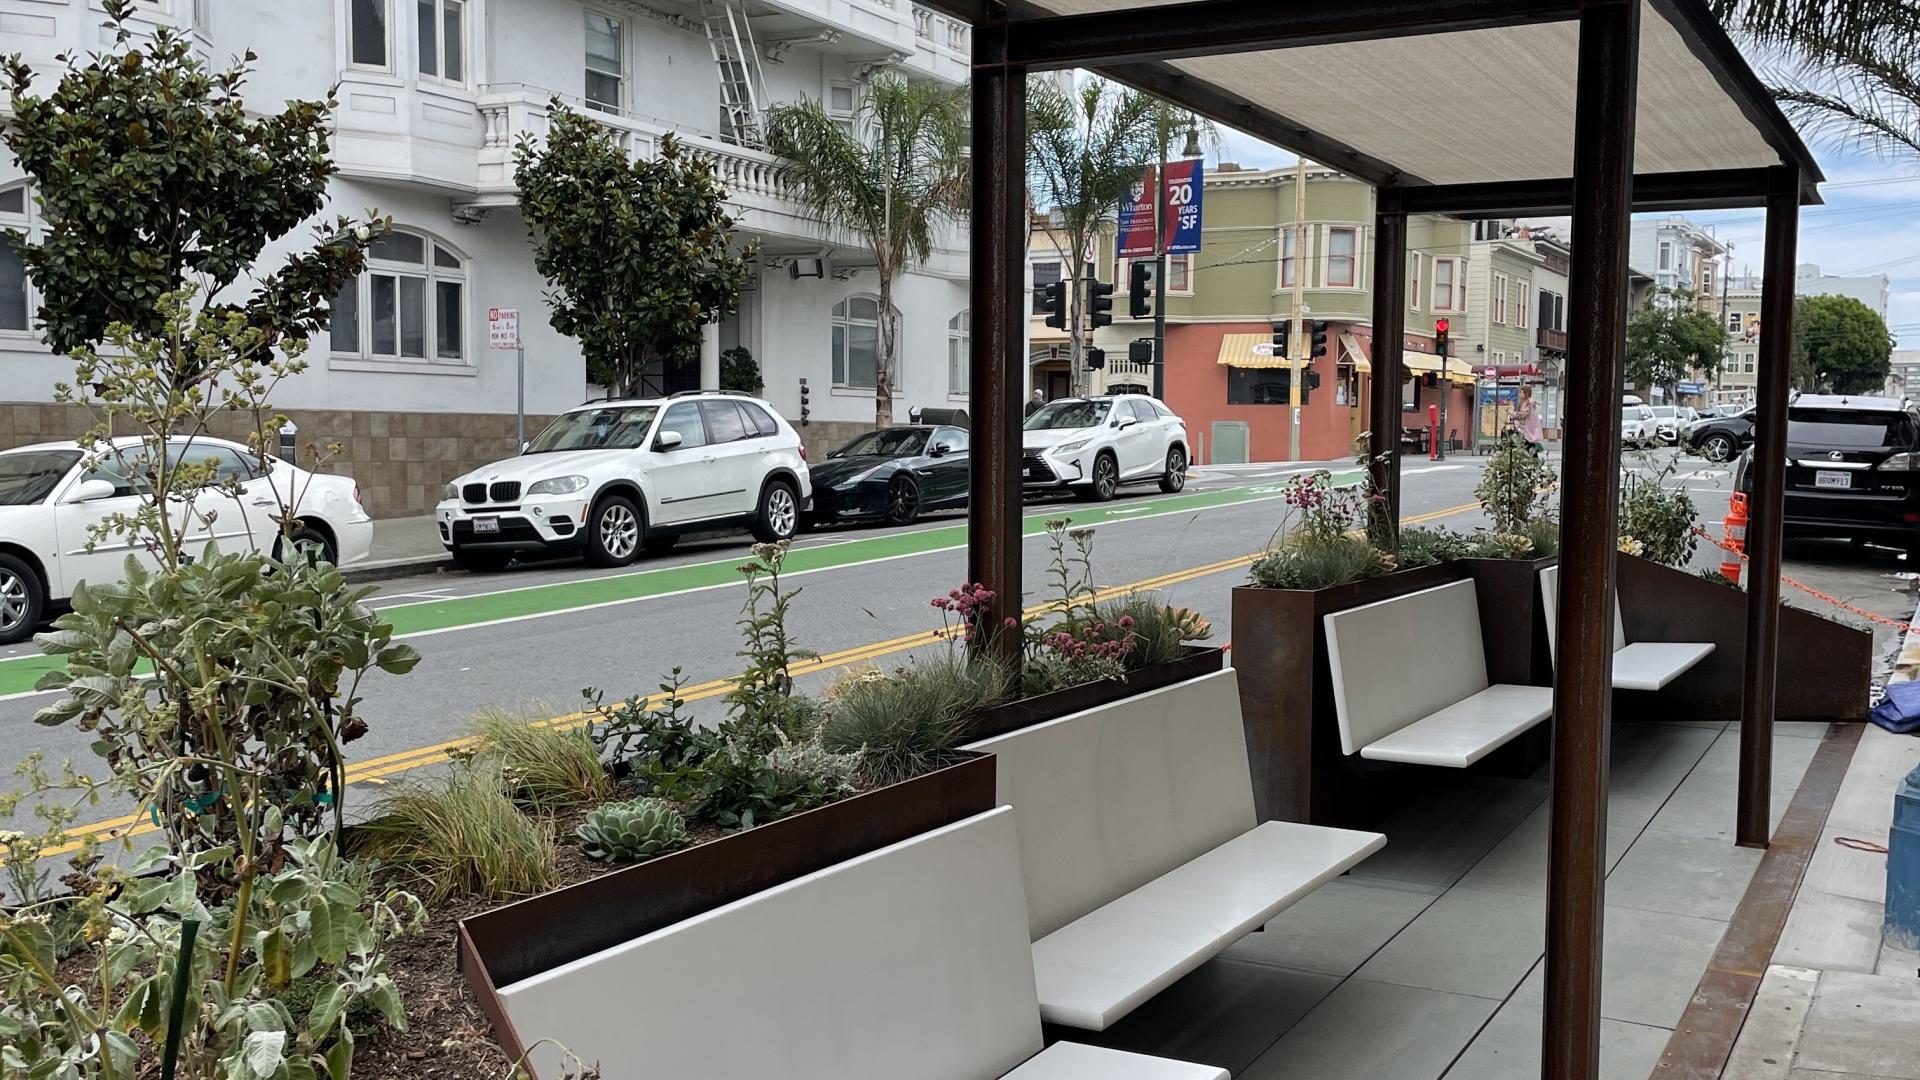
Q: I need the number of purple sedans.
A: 0